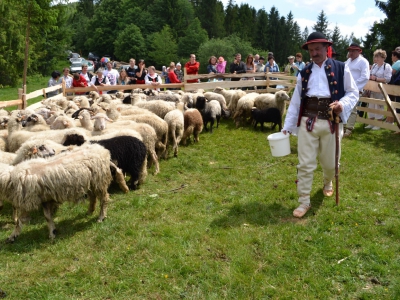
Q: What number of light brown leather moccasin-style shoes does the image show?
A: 2